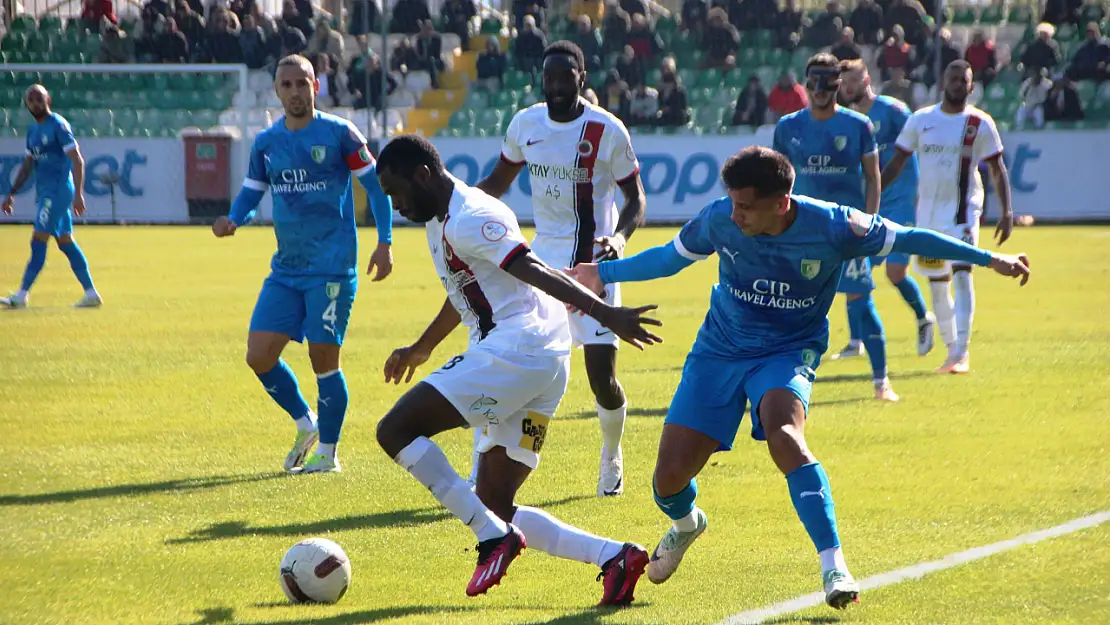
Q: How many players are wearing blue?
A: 5